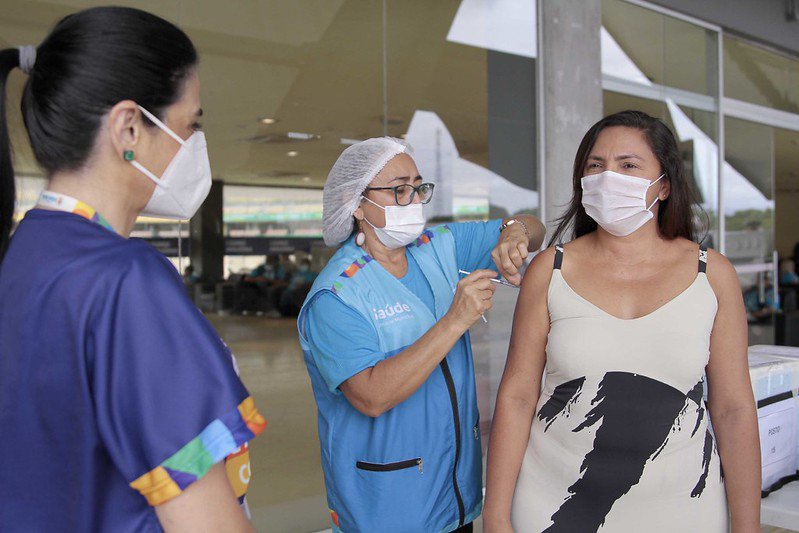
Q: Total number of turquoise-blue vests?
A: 1